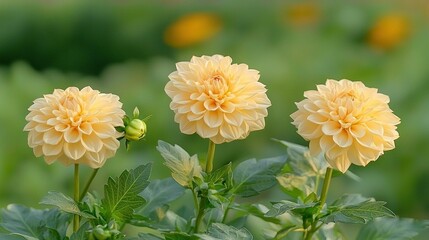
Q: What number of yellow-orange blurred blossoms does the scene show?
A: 3